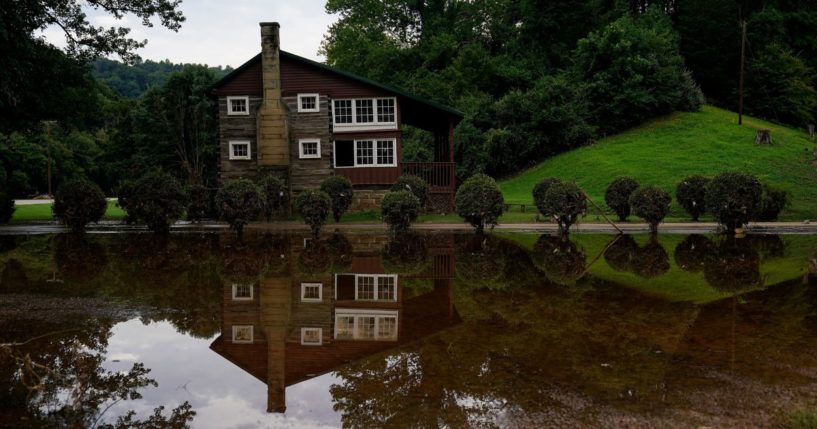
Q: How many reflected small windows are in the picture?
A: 4